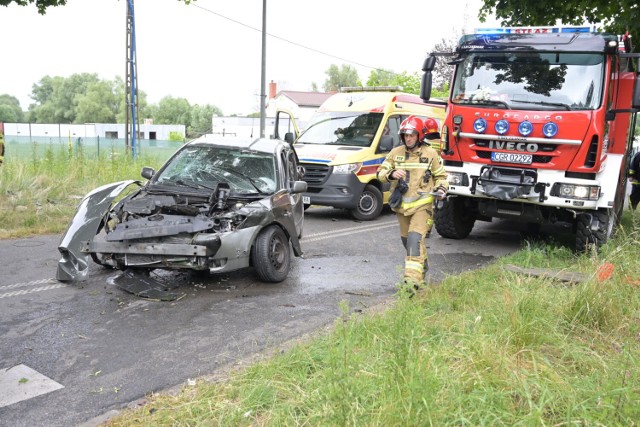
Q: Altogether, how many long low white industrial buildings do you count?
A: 2